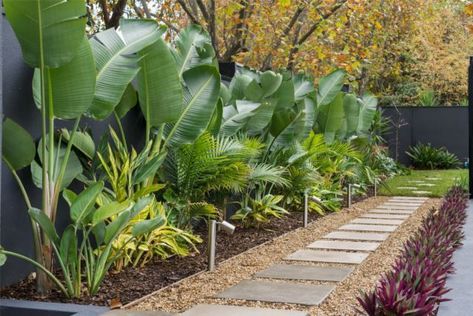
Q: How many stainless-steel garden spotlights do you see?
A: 4